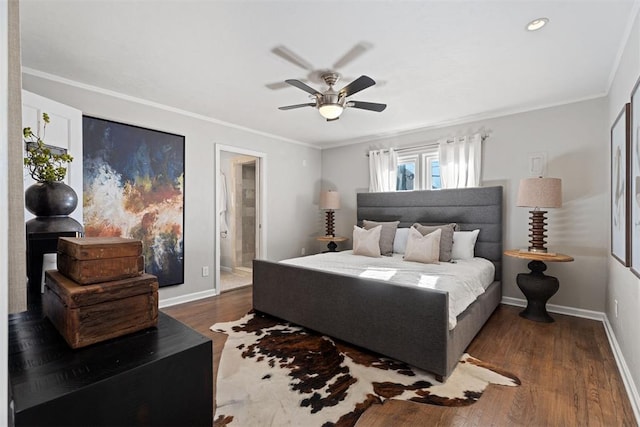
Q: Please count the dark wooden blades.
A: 5